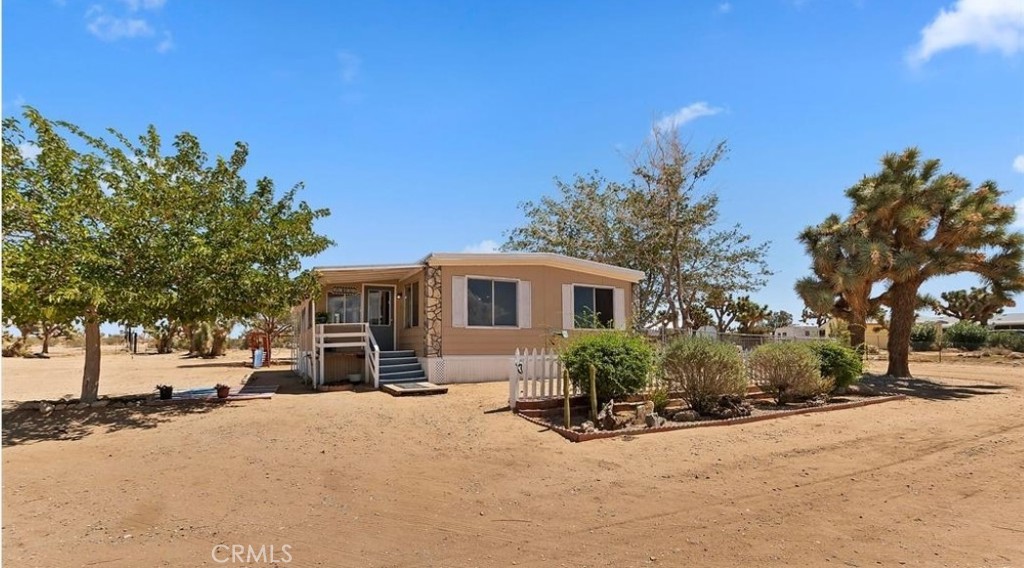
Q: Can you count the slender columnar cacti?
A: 2